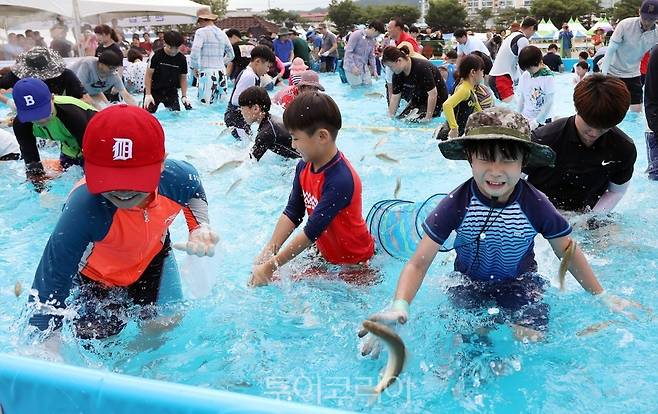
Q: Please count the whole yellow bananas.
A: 0